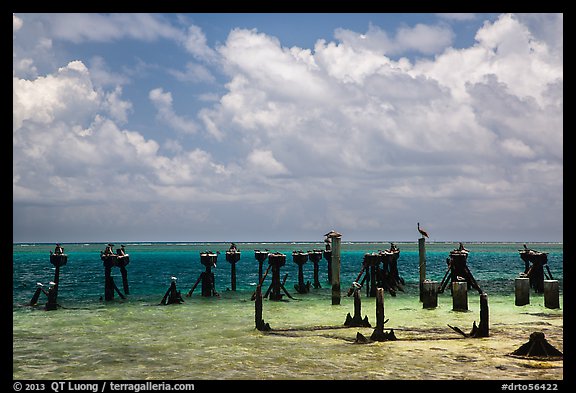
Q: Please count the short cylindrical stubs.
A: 4